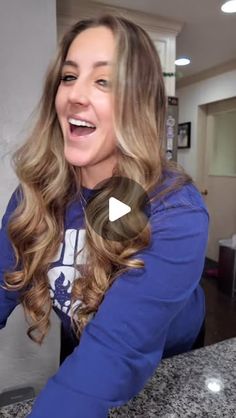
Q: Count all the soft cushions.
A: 0